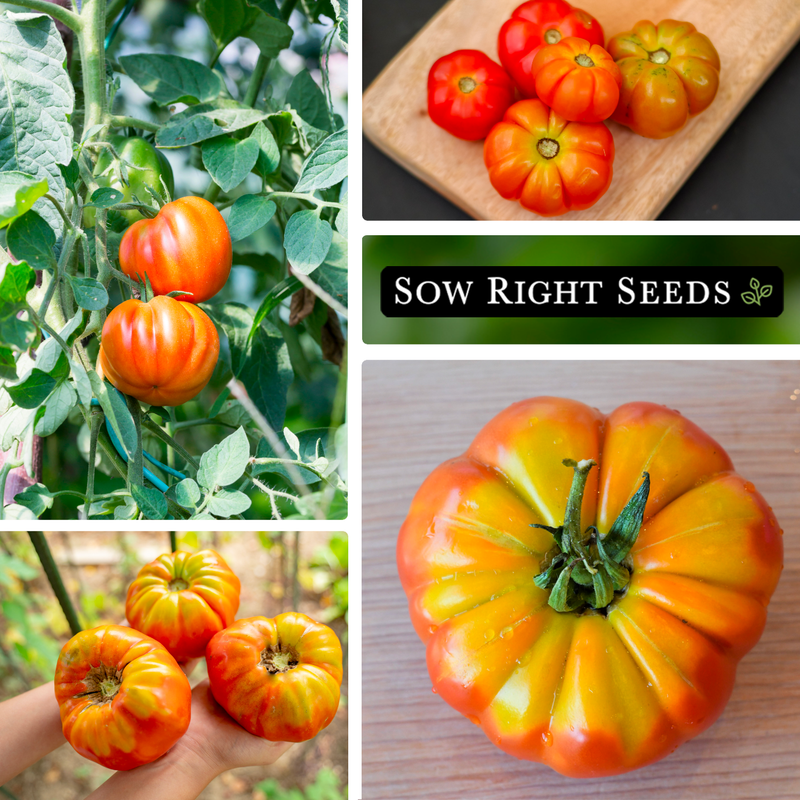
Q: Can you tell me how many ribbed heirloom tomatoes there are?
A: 11